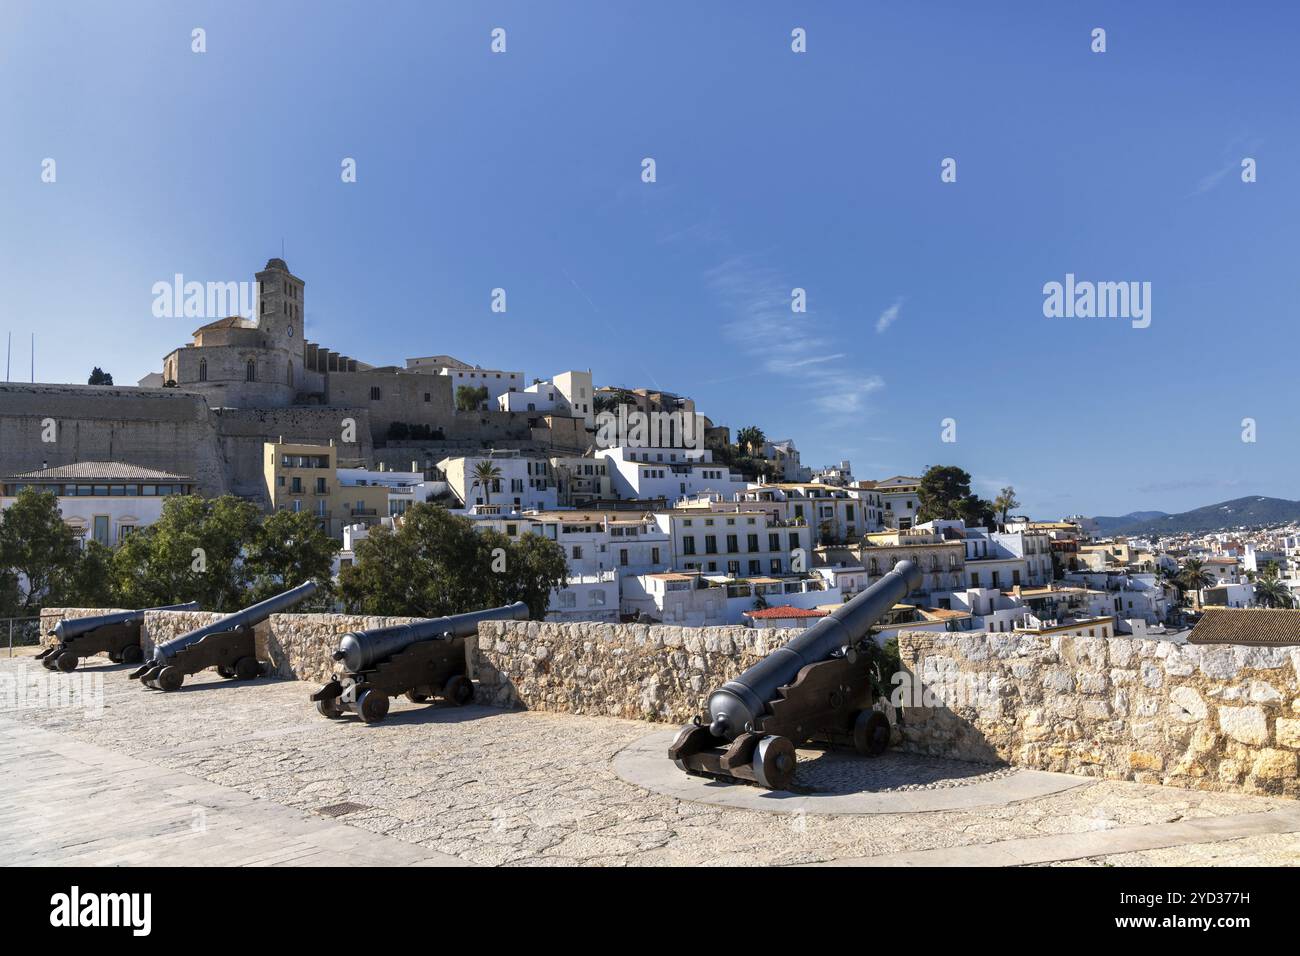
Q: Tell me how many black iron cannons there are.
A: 4